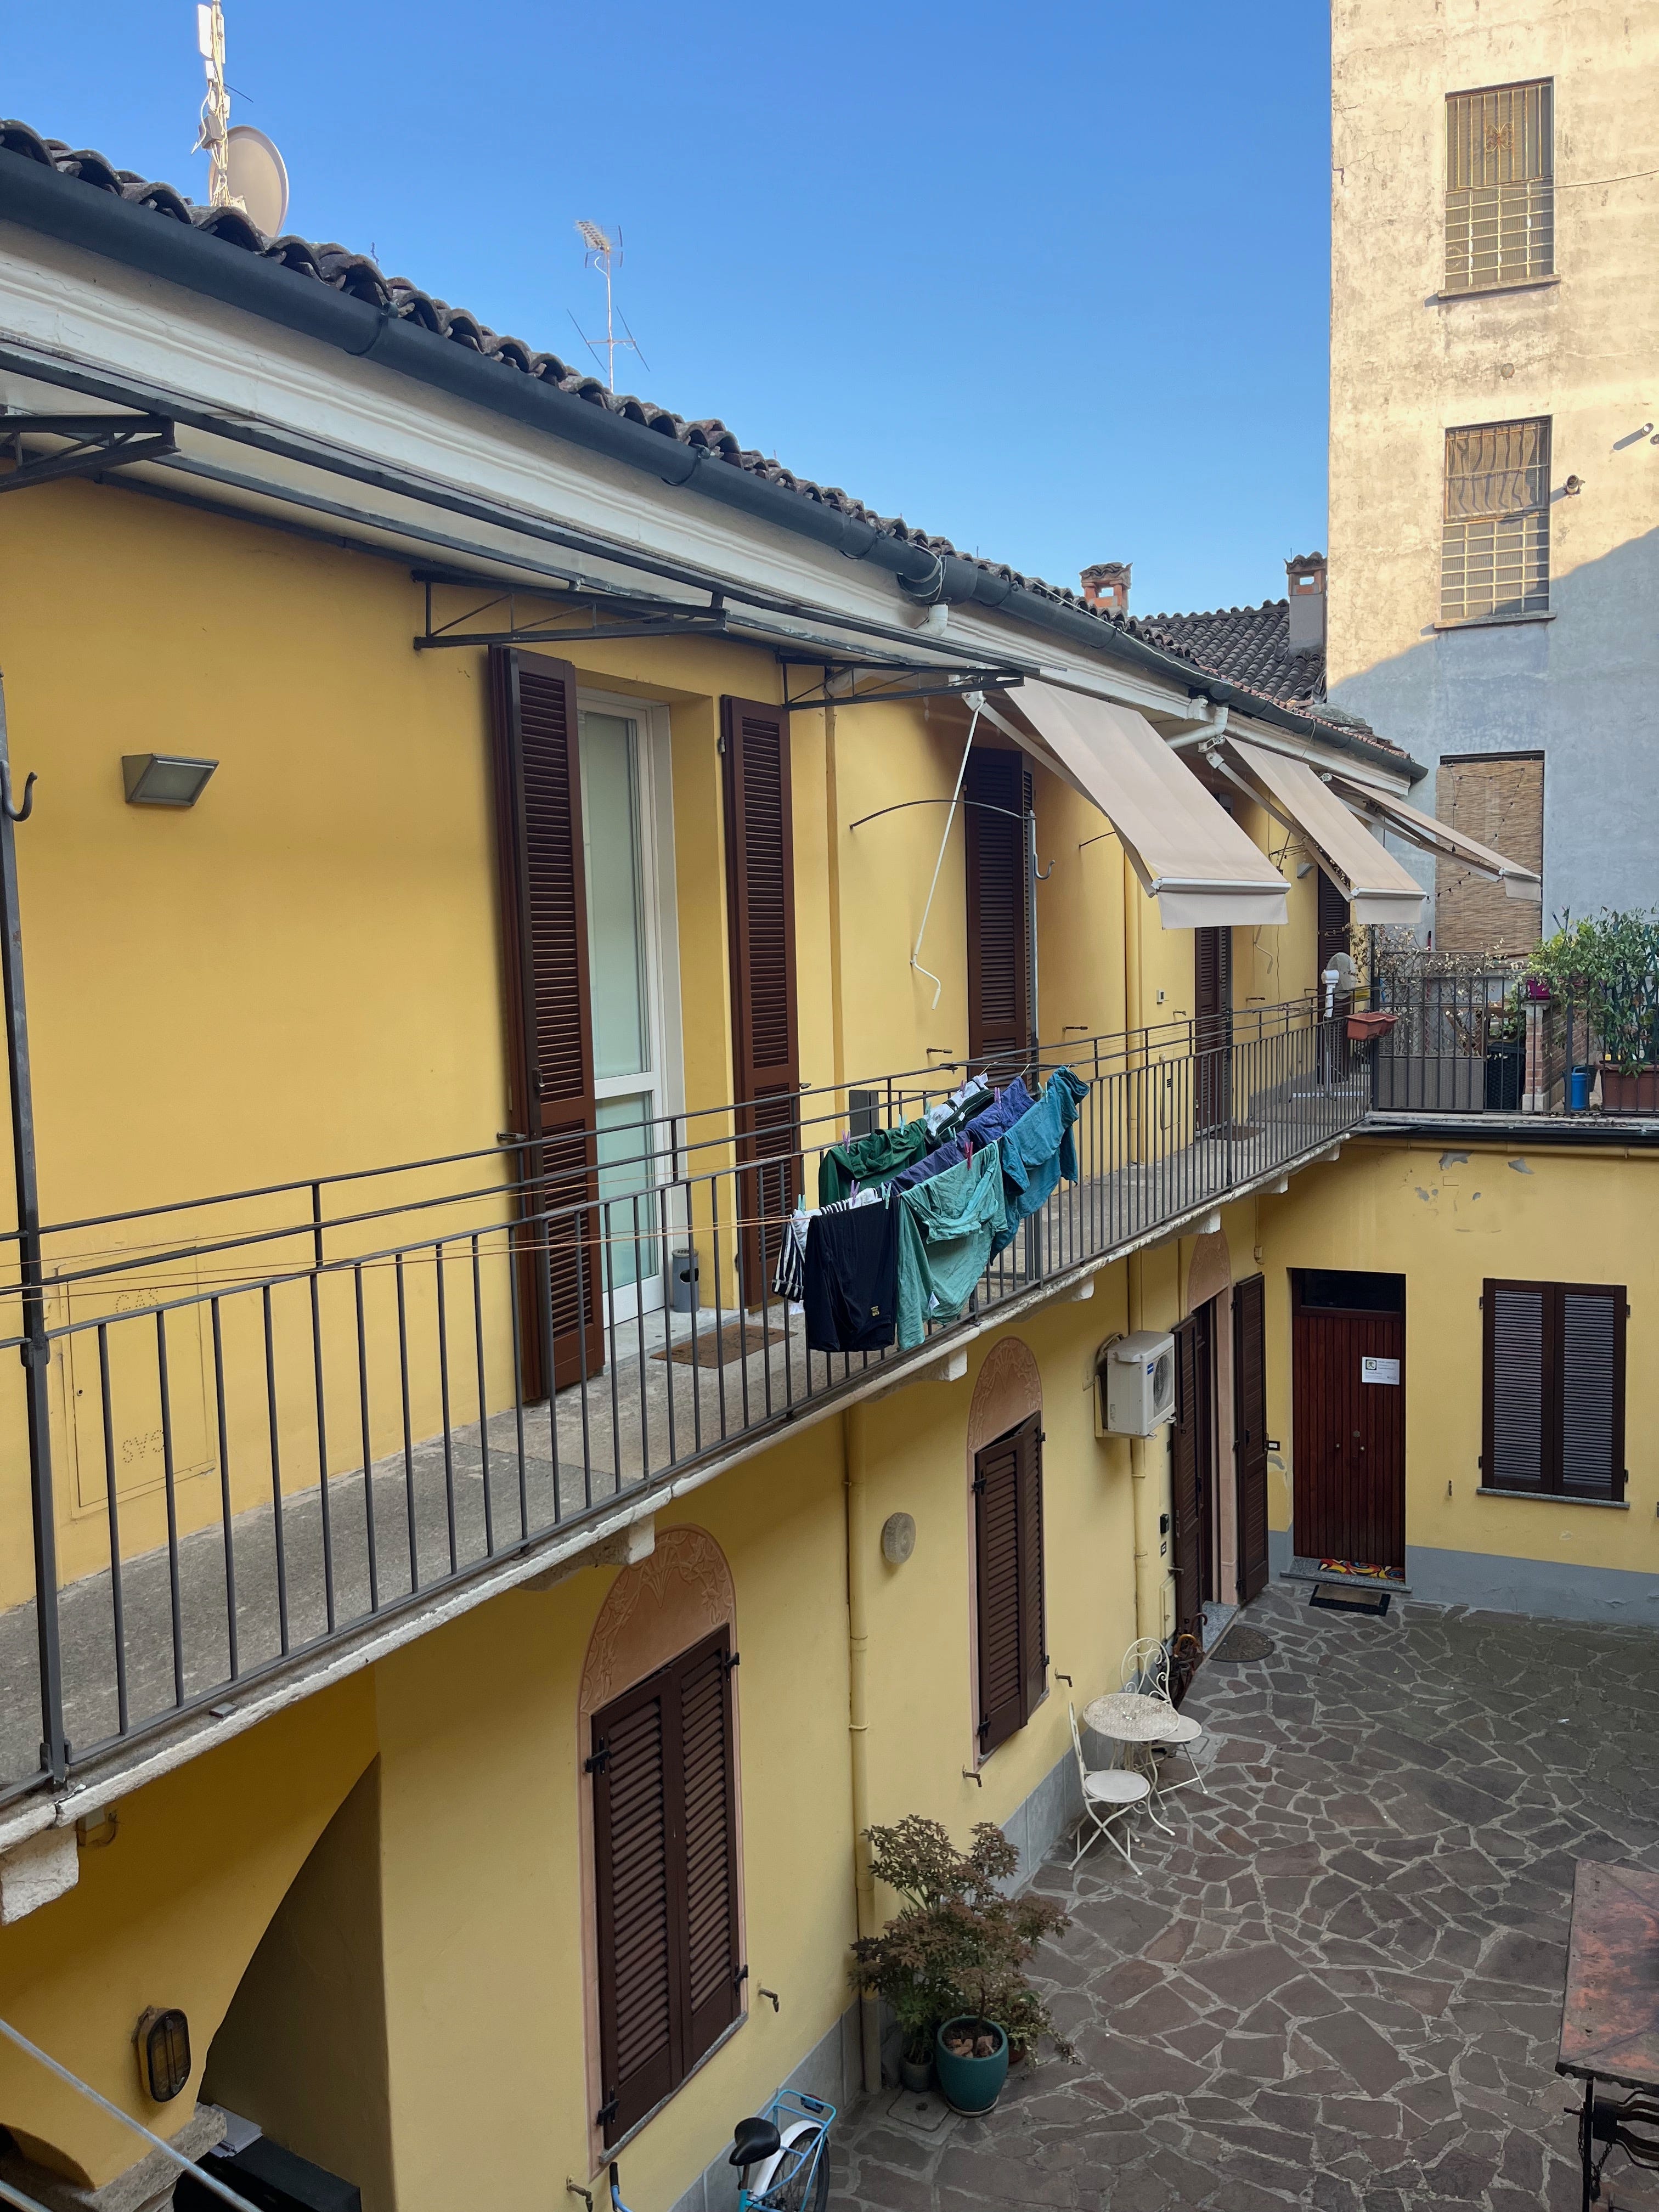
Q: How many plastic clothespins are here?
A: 11